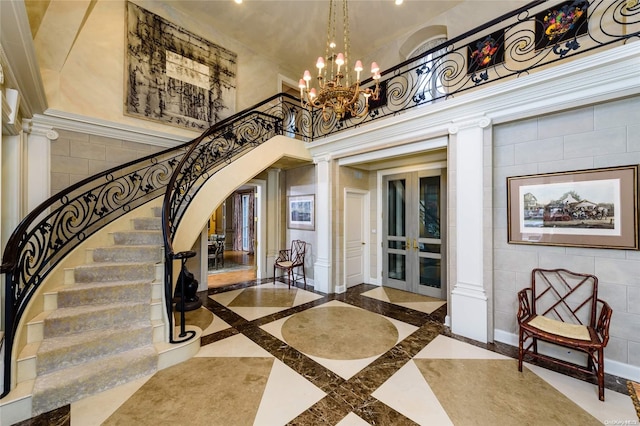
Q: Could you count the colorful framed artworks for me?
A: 2